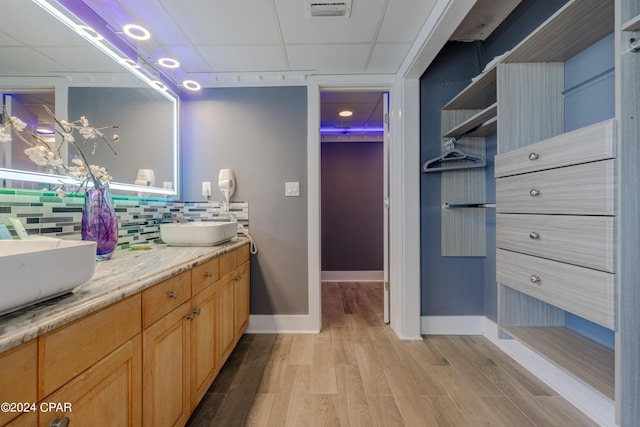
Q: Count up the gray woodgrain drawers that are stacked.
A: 4